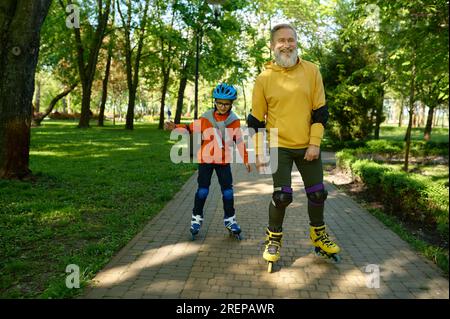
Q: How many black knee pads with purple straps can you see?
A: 2